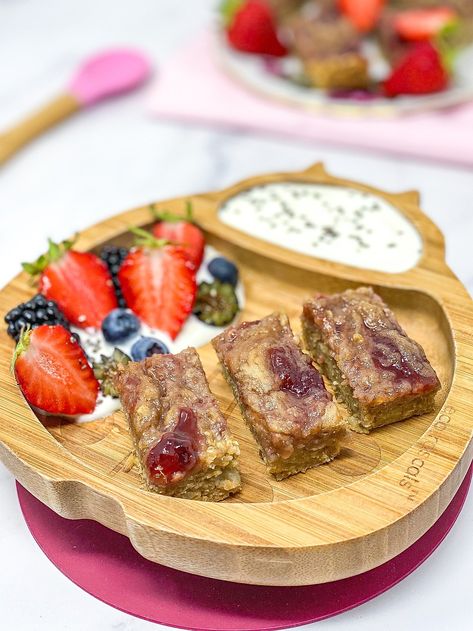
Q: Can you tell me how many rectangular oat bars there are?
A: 3